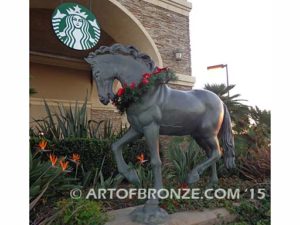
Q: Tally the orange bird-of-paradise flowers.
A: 5